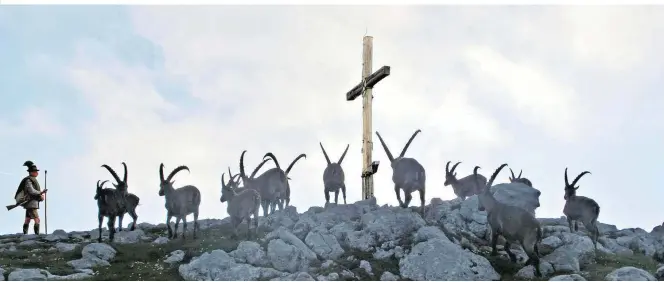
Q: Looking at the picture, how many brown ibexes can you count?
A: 13